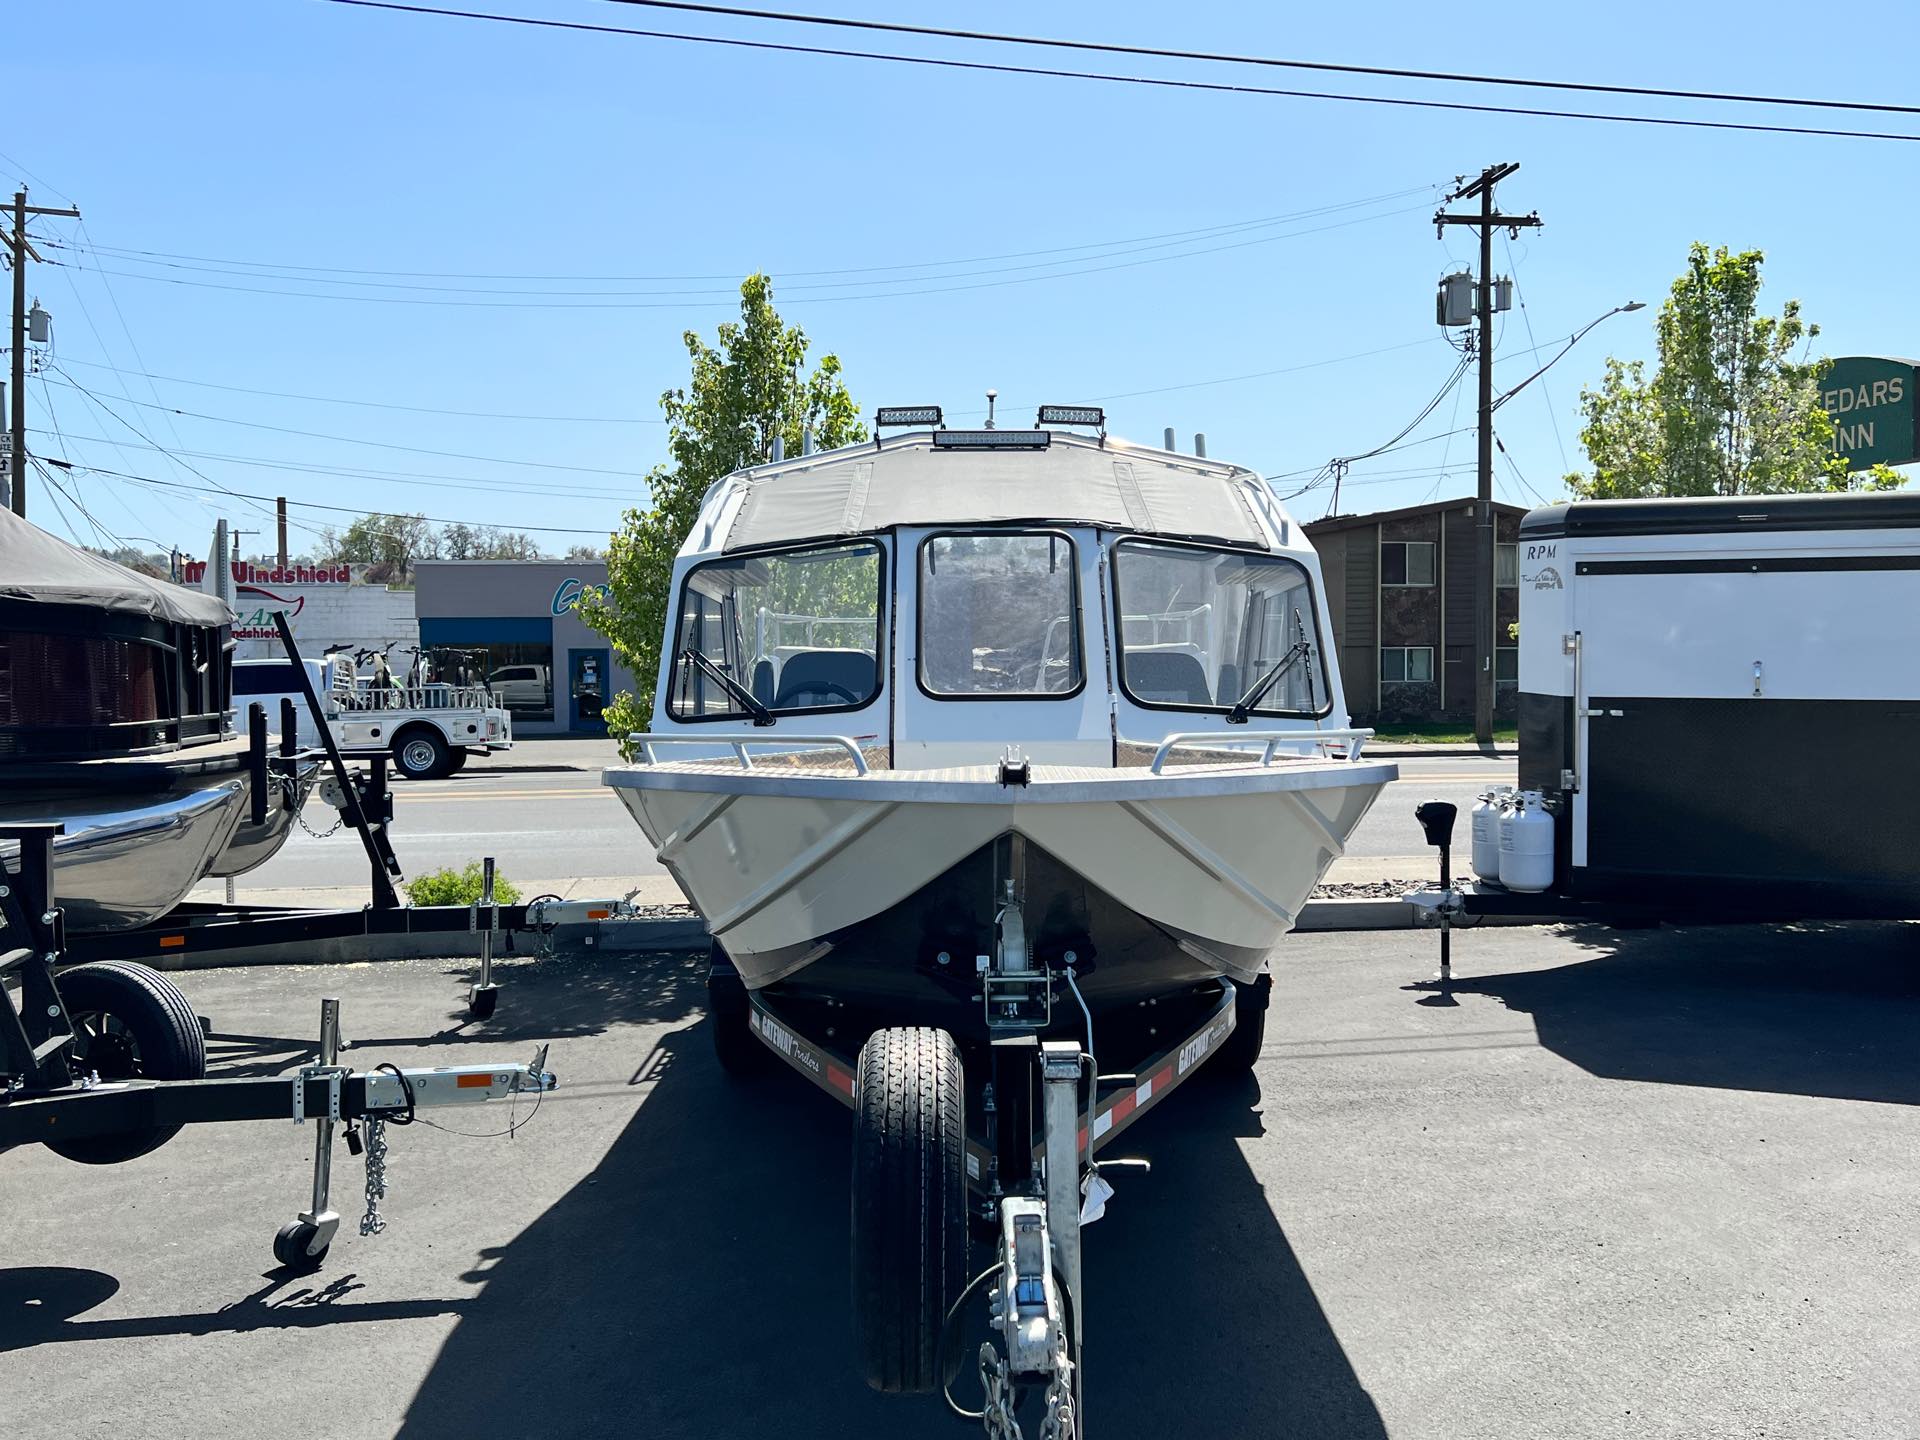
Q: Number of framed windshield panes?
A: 3